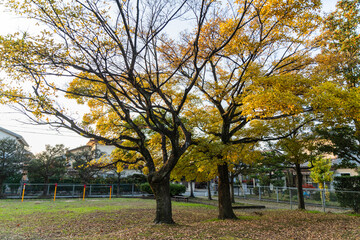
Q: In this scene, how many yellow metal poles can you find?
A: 4